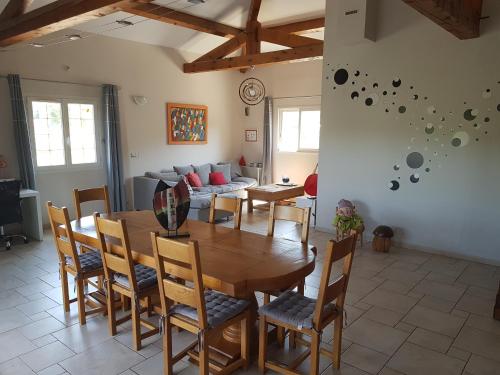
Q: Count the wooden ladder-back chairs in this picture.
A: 7